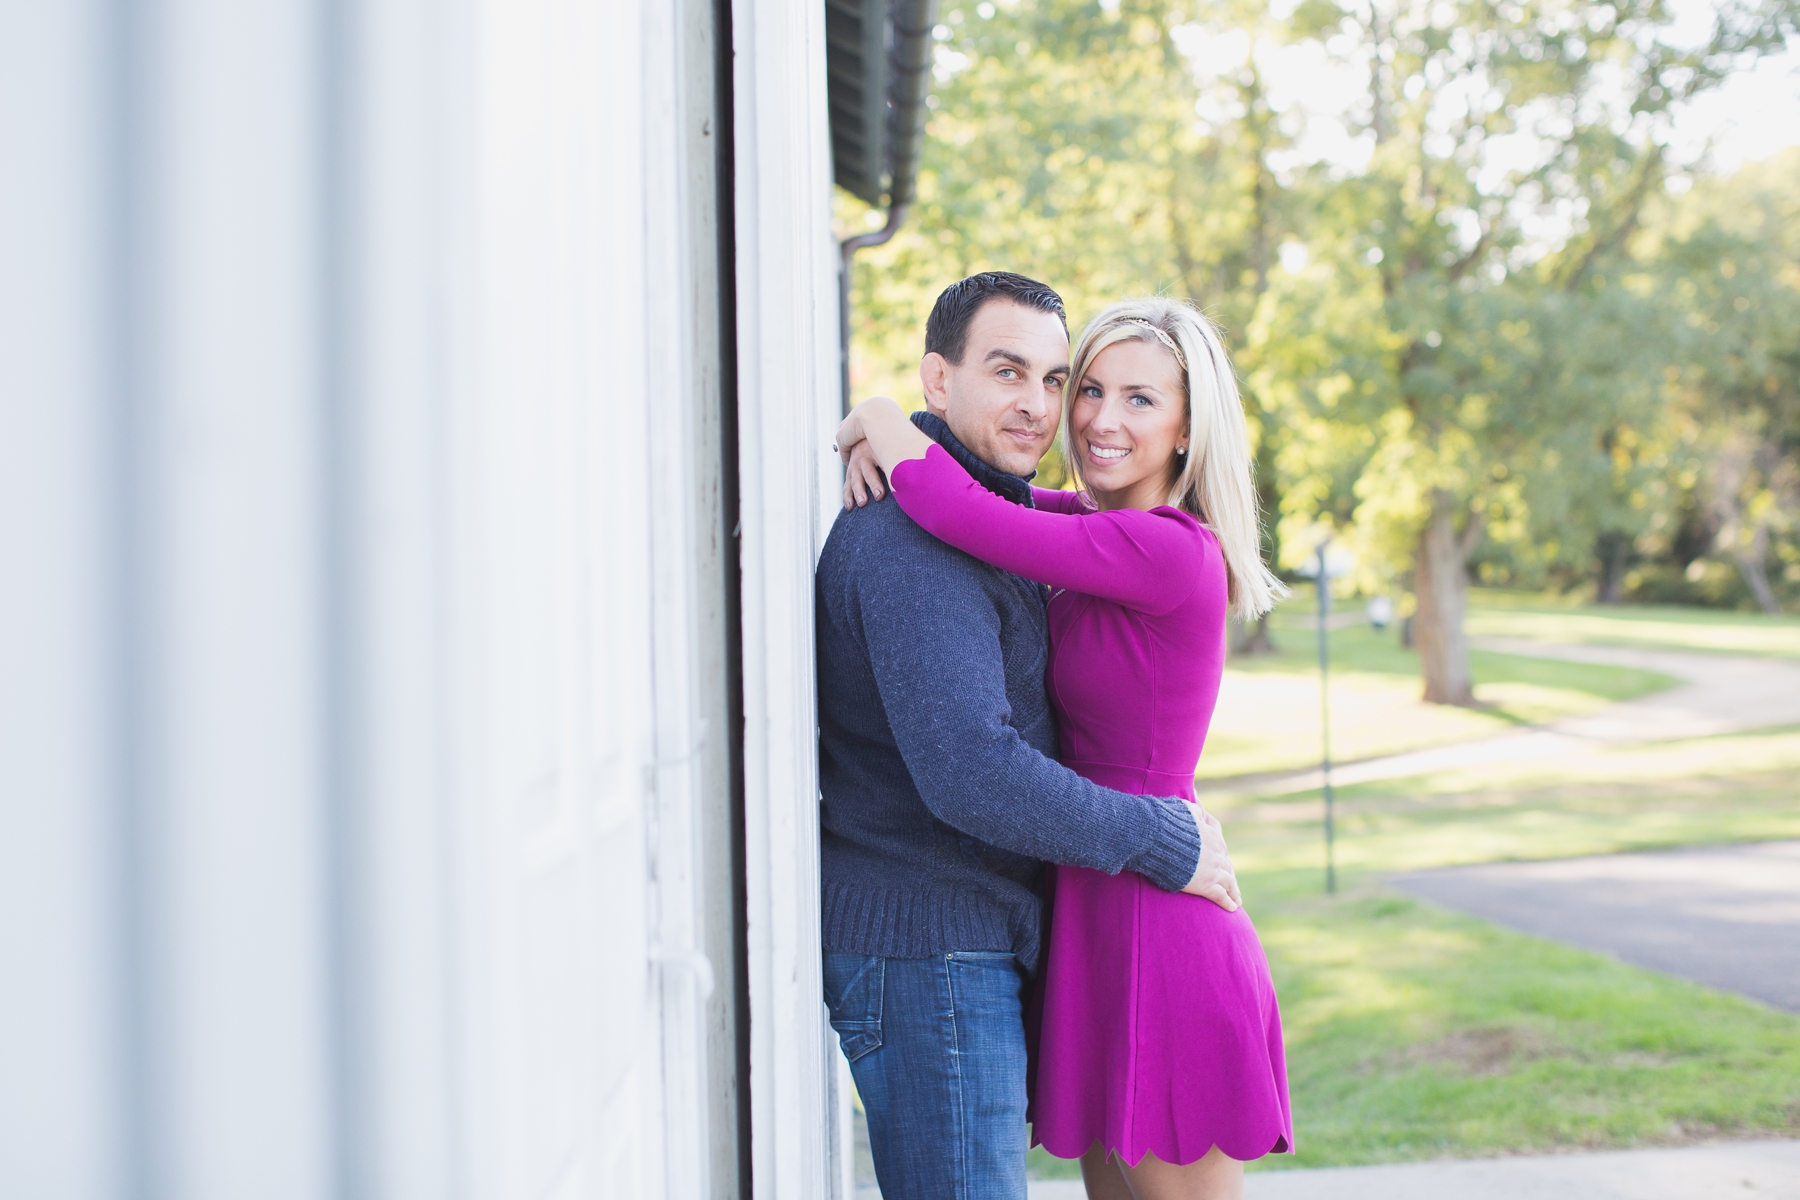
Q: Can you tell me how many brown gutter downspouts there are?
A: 1